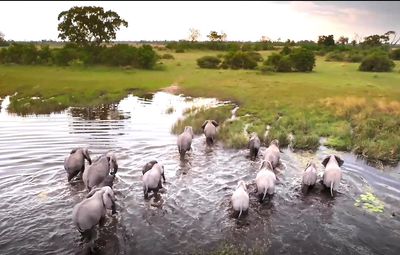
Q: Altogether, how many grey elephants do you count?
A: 12